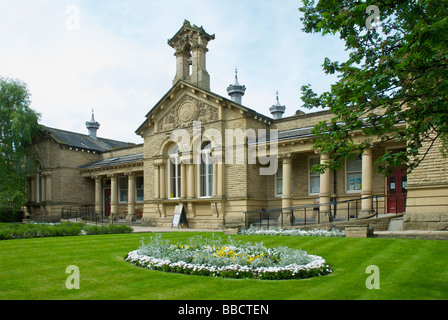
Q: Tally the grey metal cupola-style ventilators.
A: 3